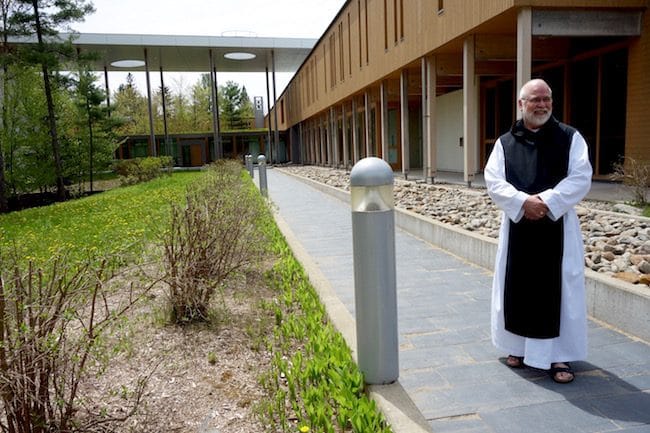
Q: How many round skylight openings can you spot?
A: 2